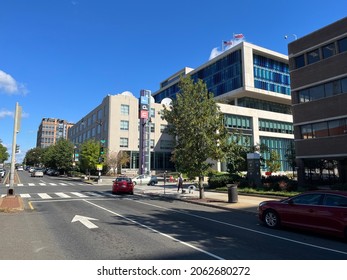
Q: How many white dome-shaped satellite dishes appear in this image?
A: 3